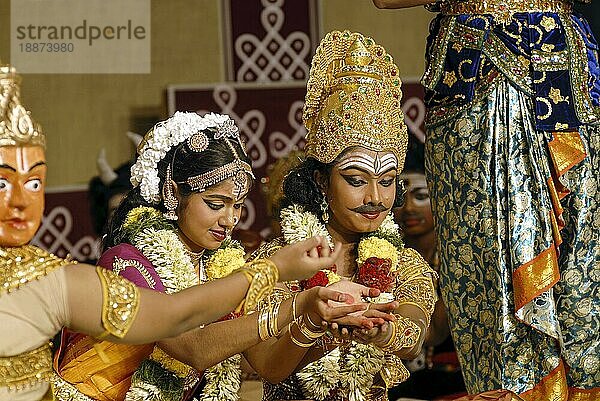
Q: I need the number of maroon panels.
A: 3